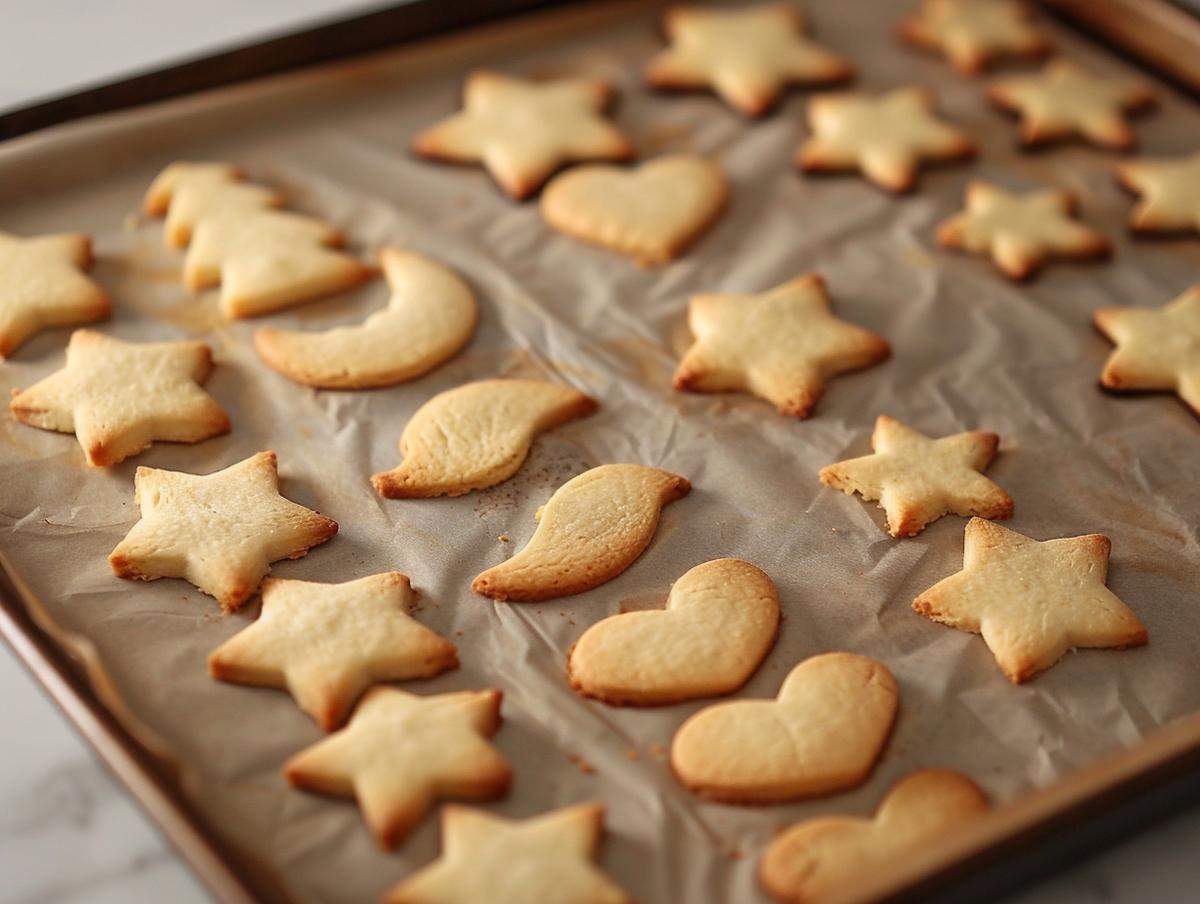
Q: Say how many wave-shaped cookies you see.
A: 2